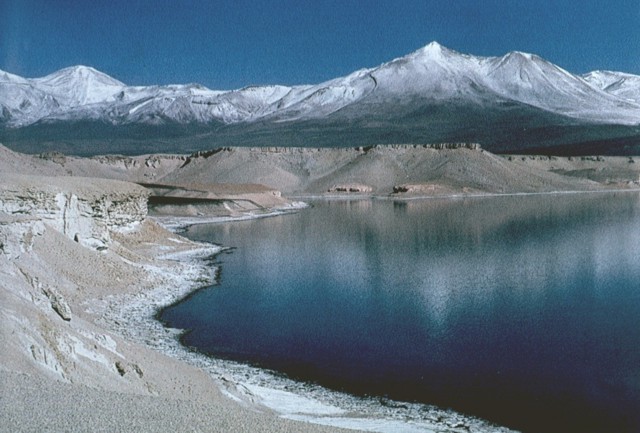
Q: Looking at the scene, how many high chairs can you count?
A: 0